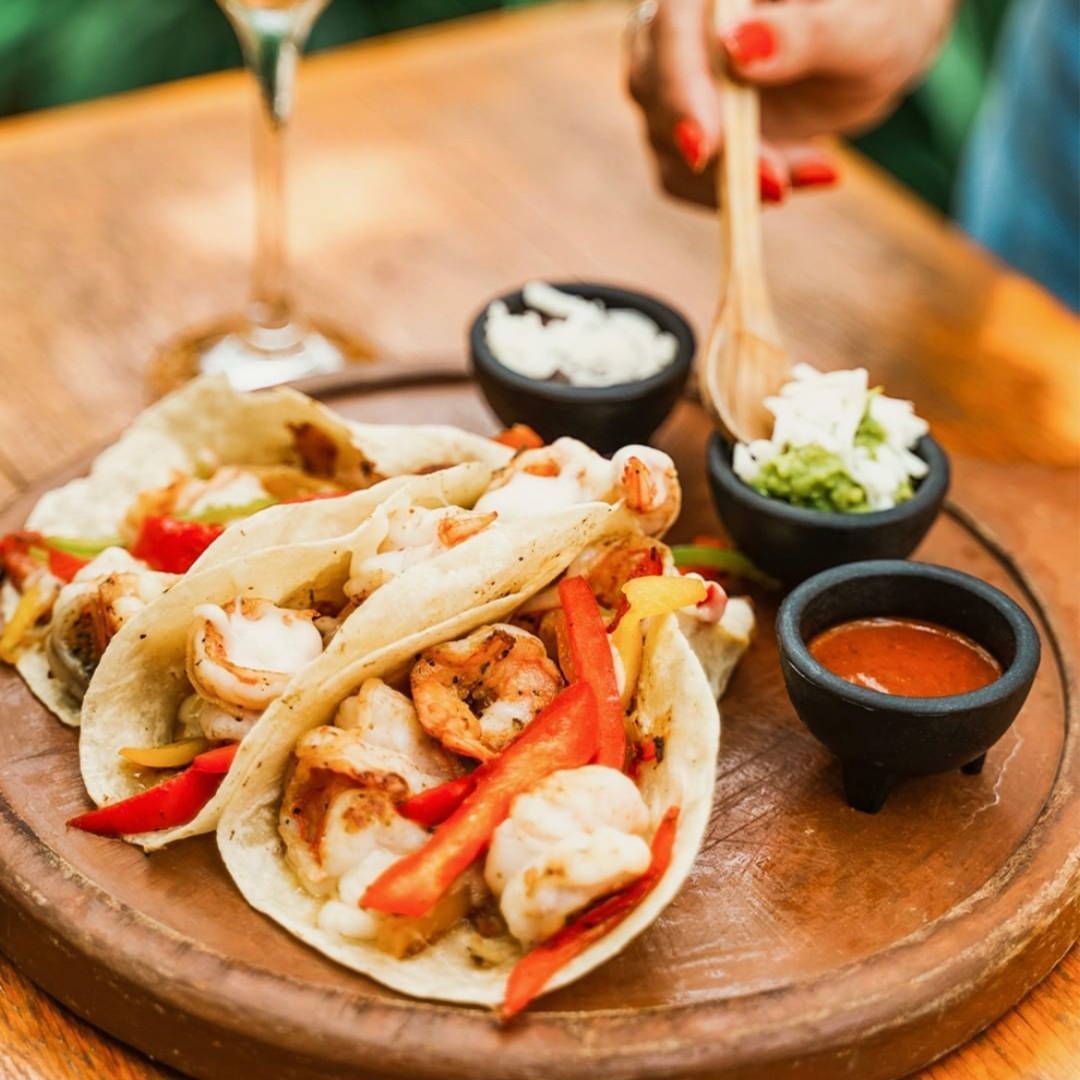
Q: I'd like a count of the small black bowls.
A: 3